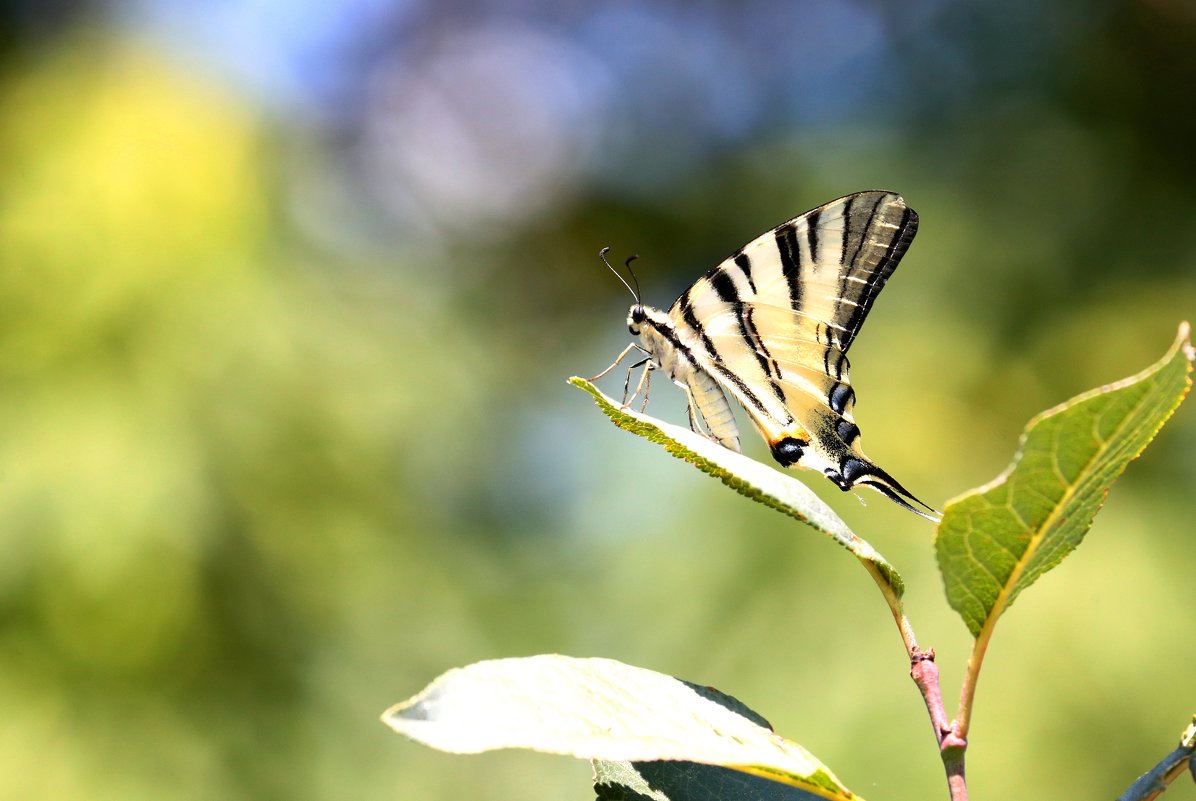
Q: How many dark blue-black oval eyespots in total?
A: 4